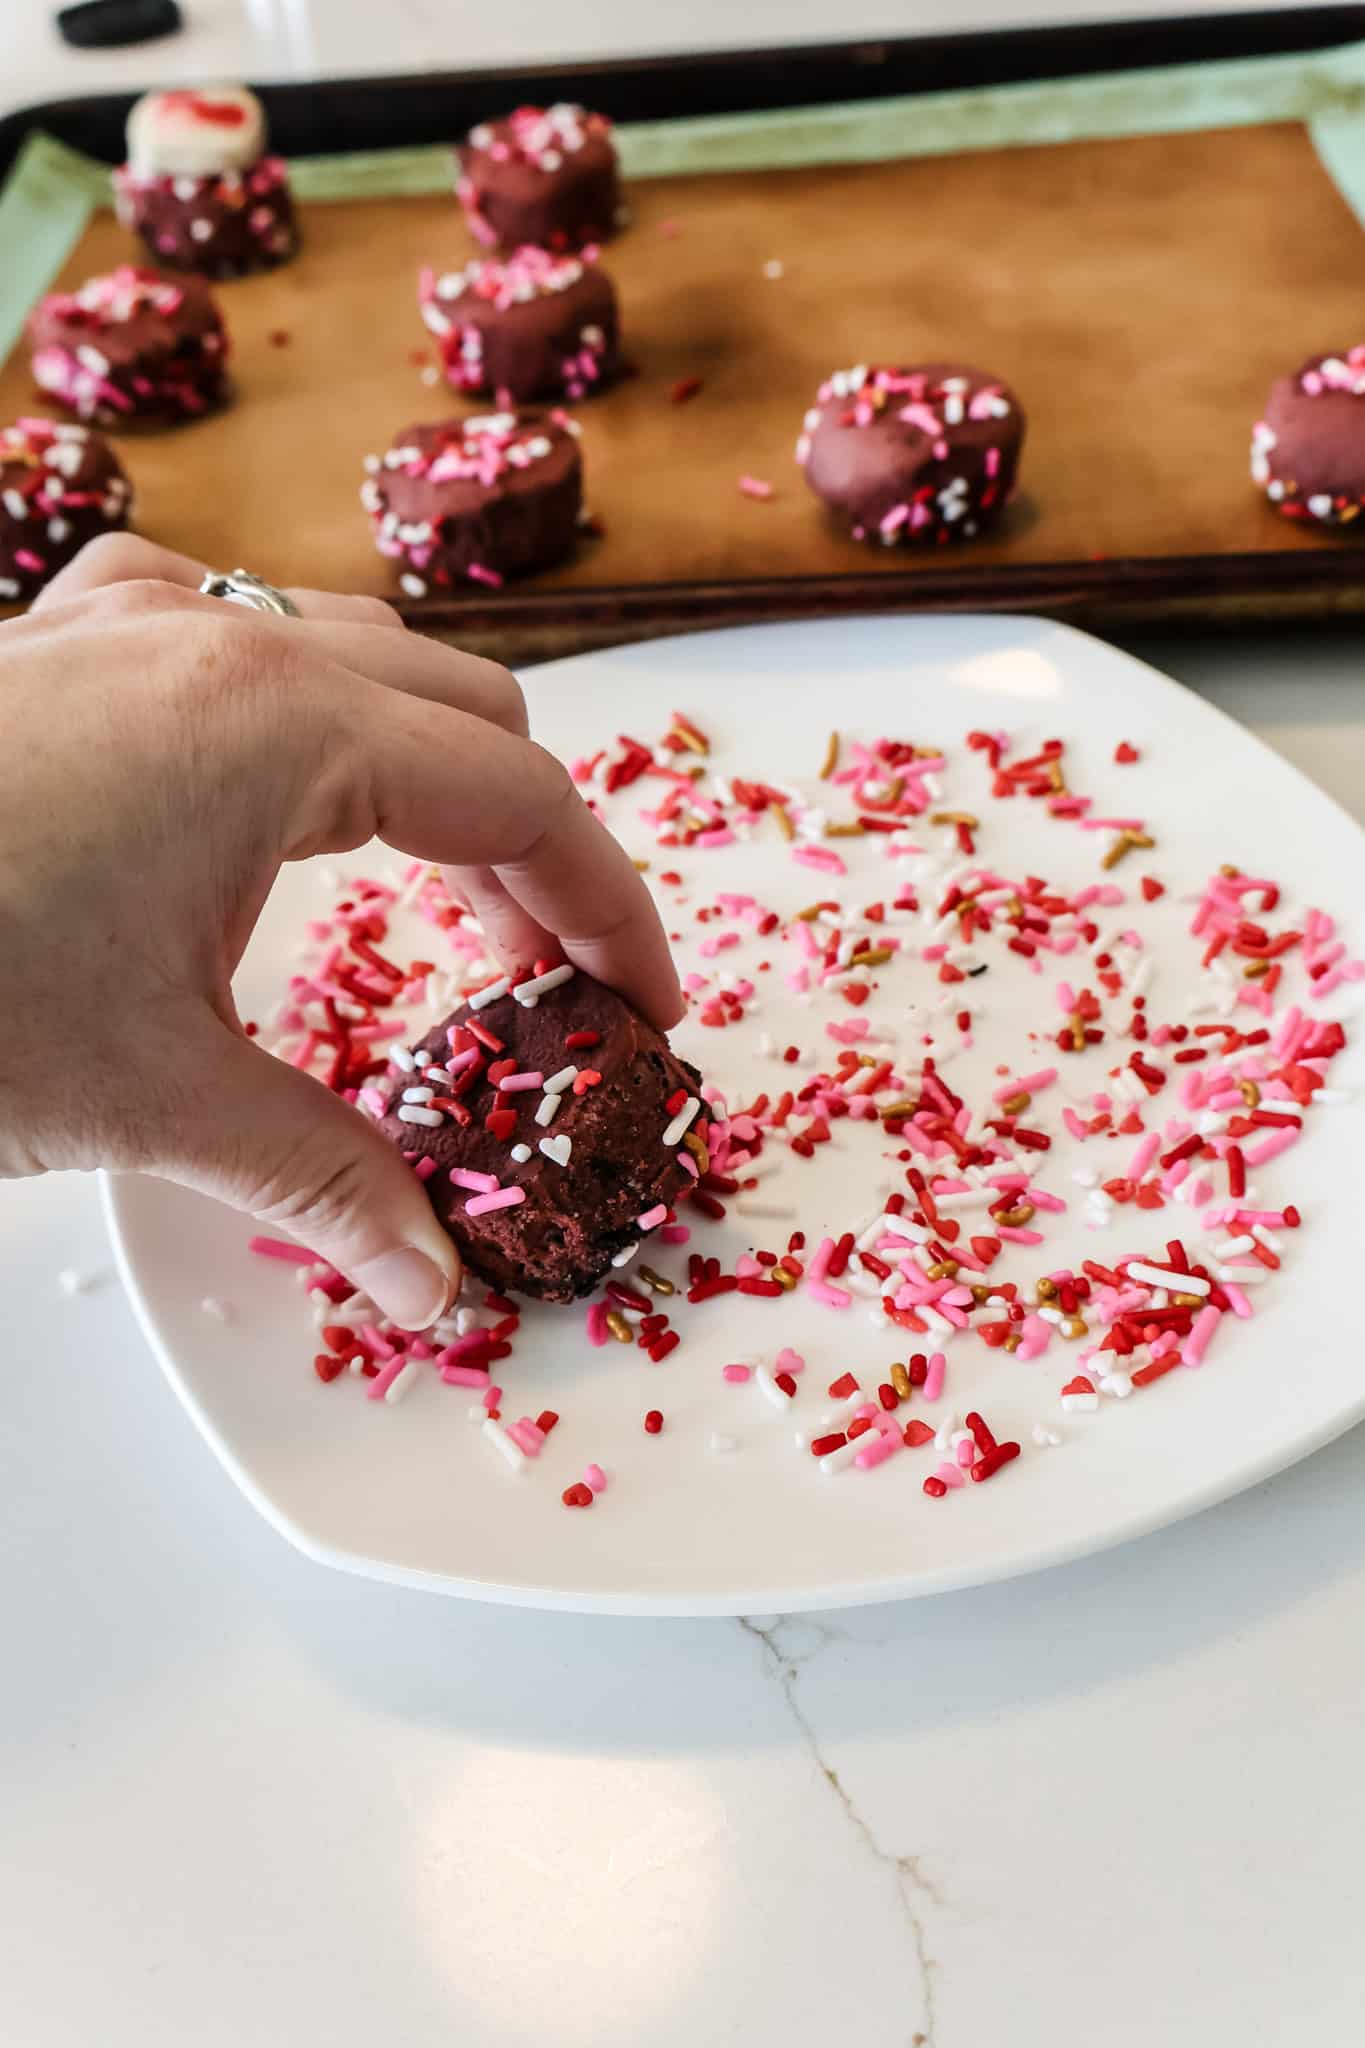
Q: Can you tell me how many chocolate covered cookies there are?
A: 9